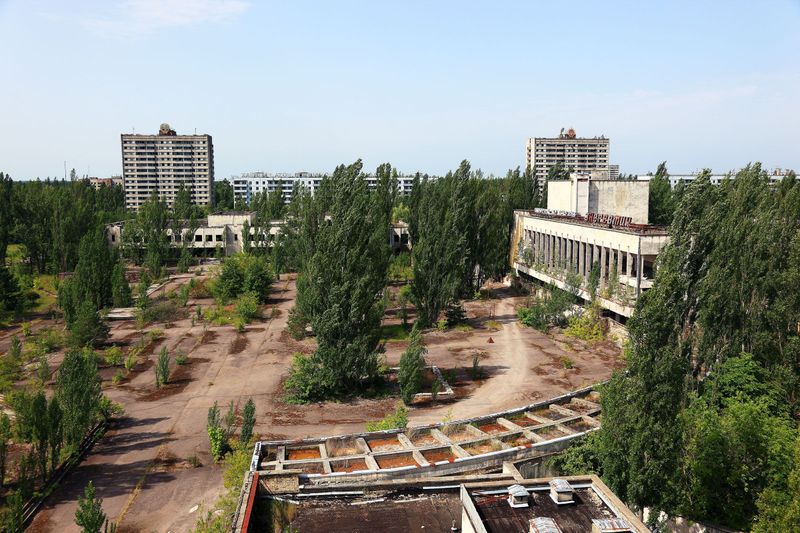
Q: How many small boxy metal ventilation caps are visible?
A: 4